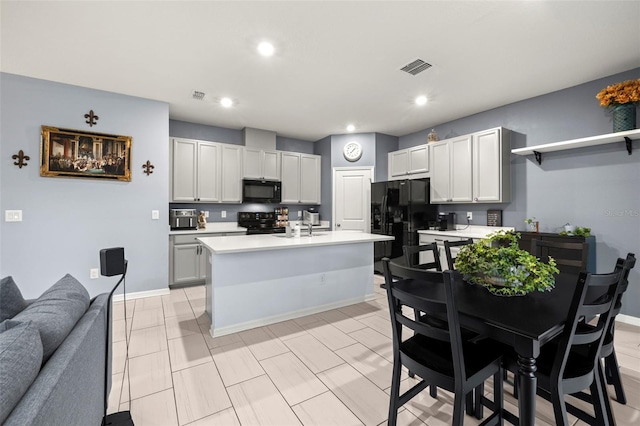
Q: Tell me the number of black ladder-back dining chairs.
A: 6